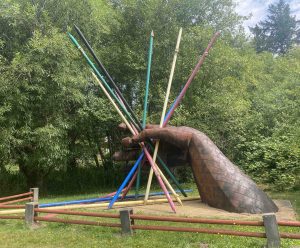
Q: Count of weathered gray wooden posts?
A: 4